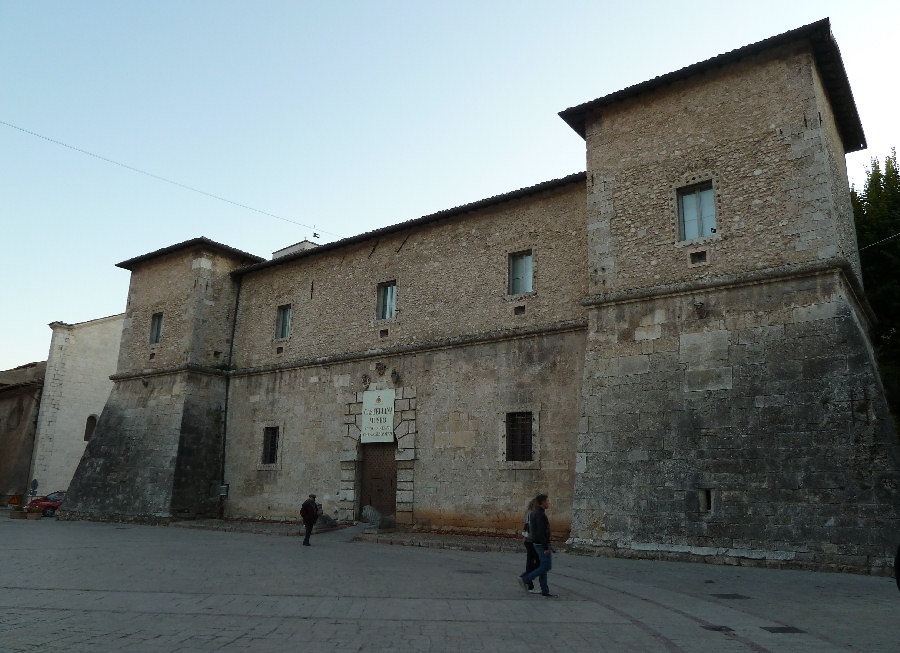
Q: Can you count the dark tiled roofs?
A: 3